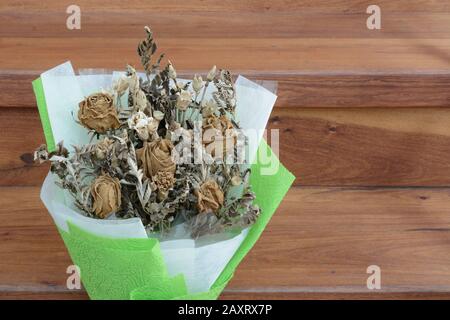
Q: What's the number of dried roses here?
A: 5